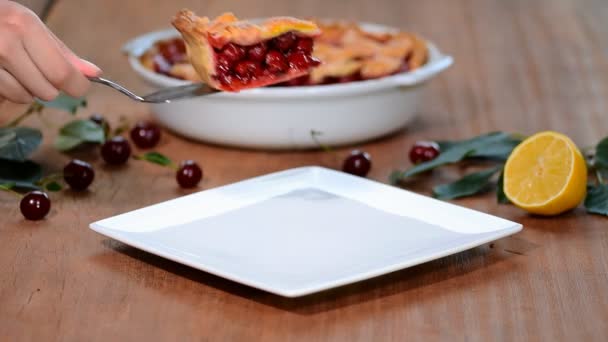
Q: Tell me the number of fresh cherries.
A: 8